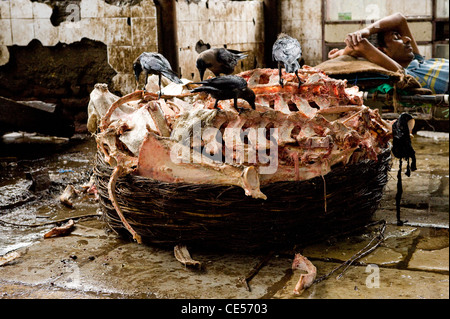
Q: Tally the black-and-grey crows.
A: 4